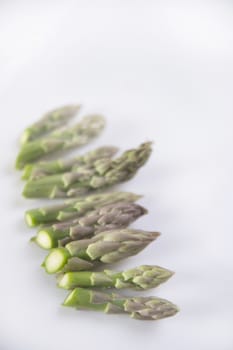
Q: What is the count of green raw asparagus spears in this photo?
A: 9